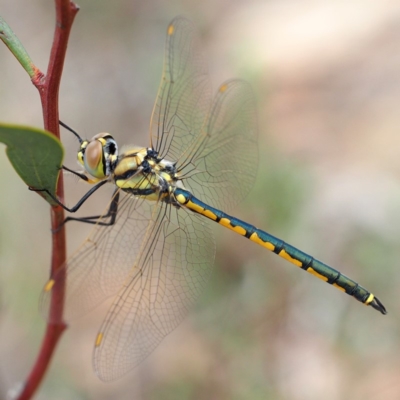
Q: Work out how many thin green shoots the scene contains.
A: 1